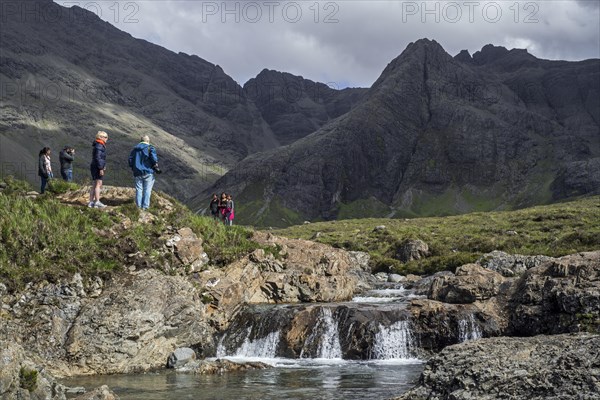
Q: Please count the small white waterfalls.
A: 4